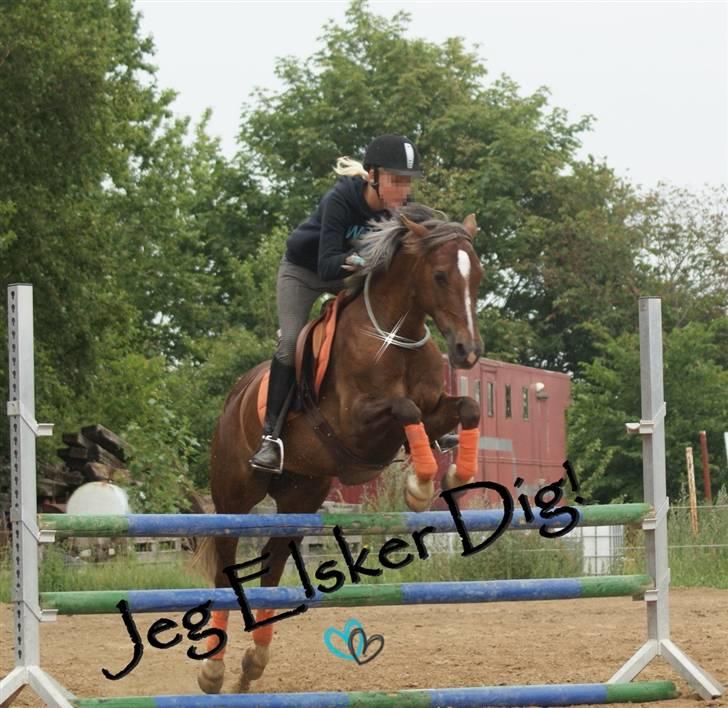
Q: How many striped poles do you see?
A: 3